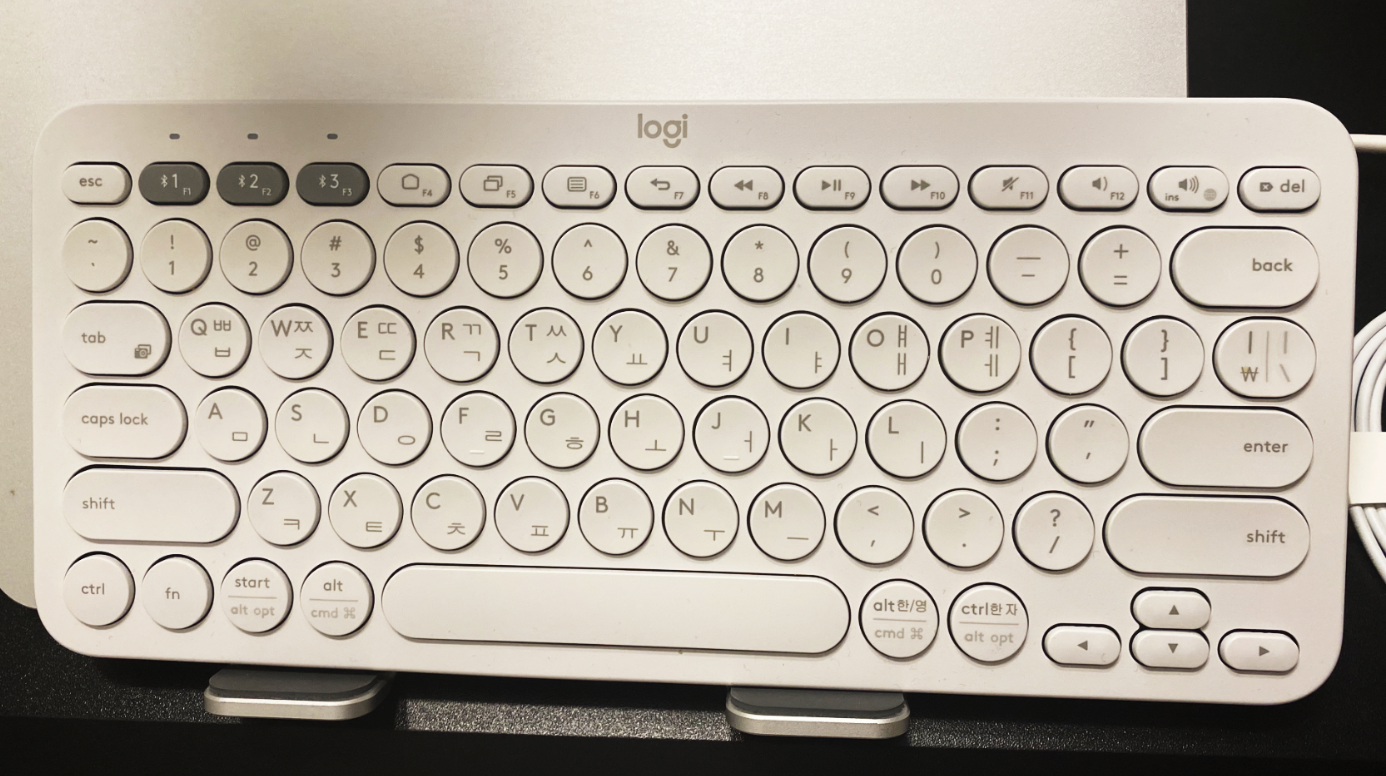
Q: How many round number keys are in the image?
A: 10